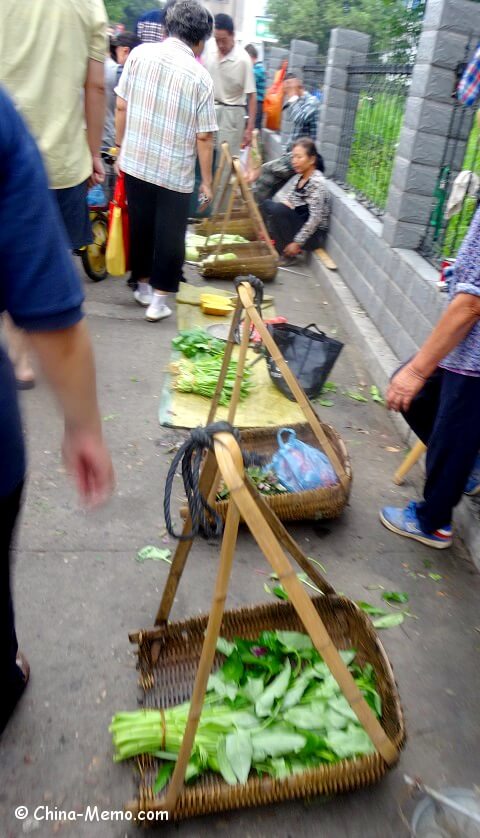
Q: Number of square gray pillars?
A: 4